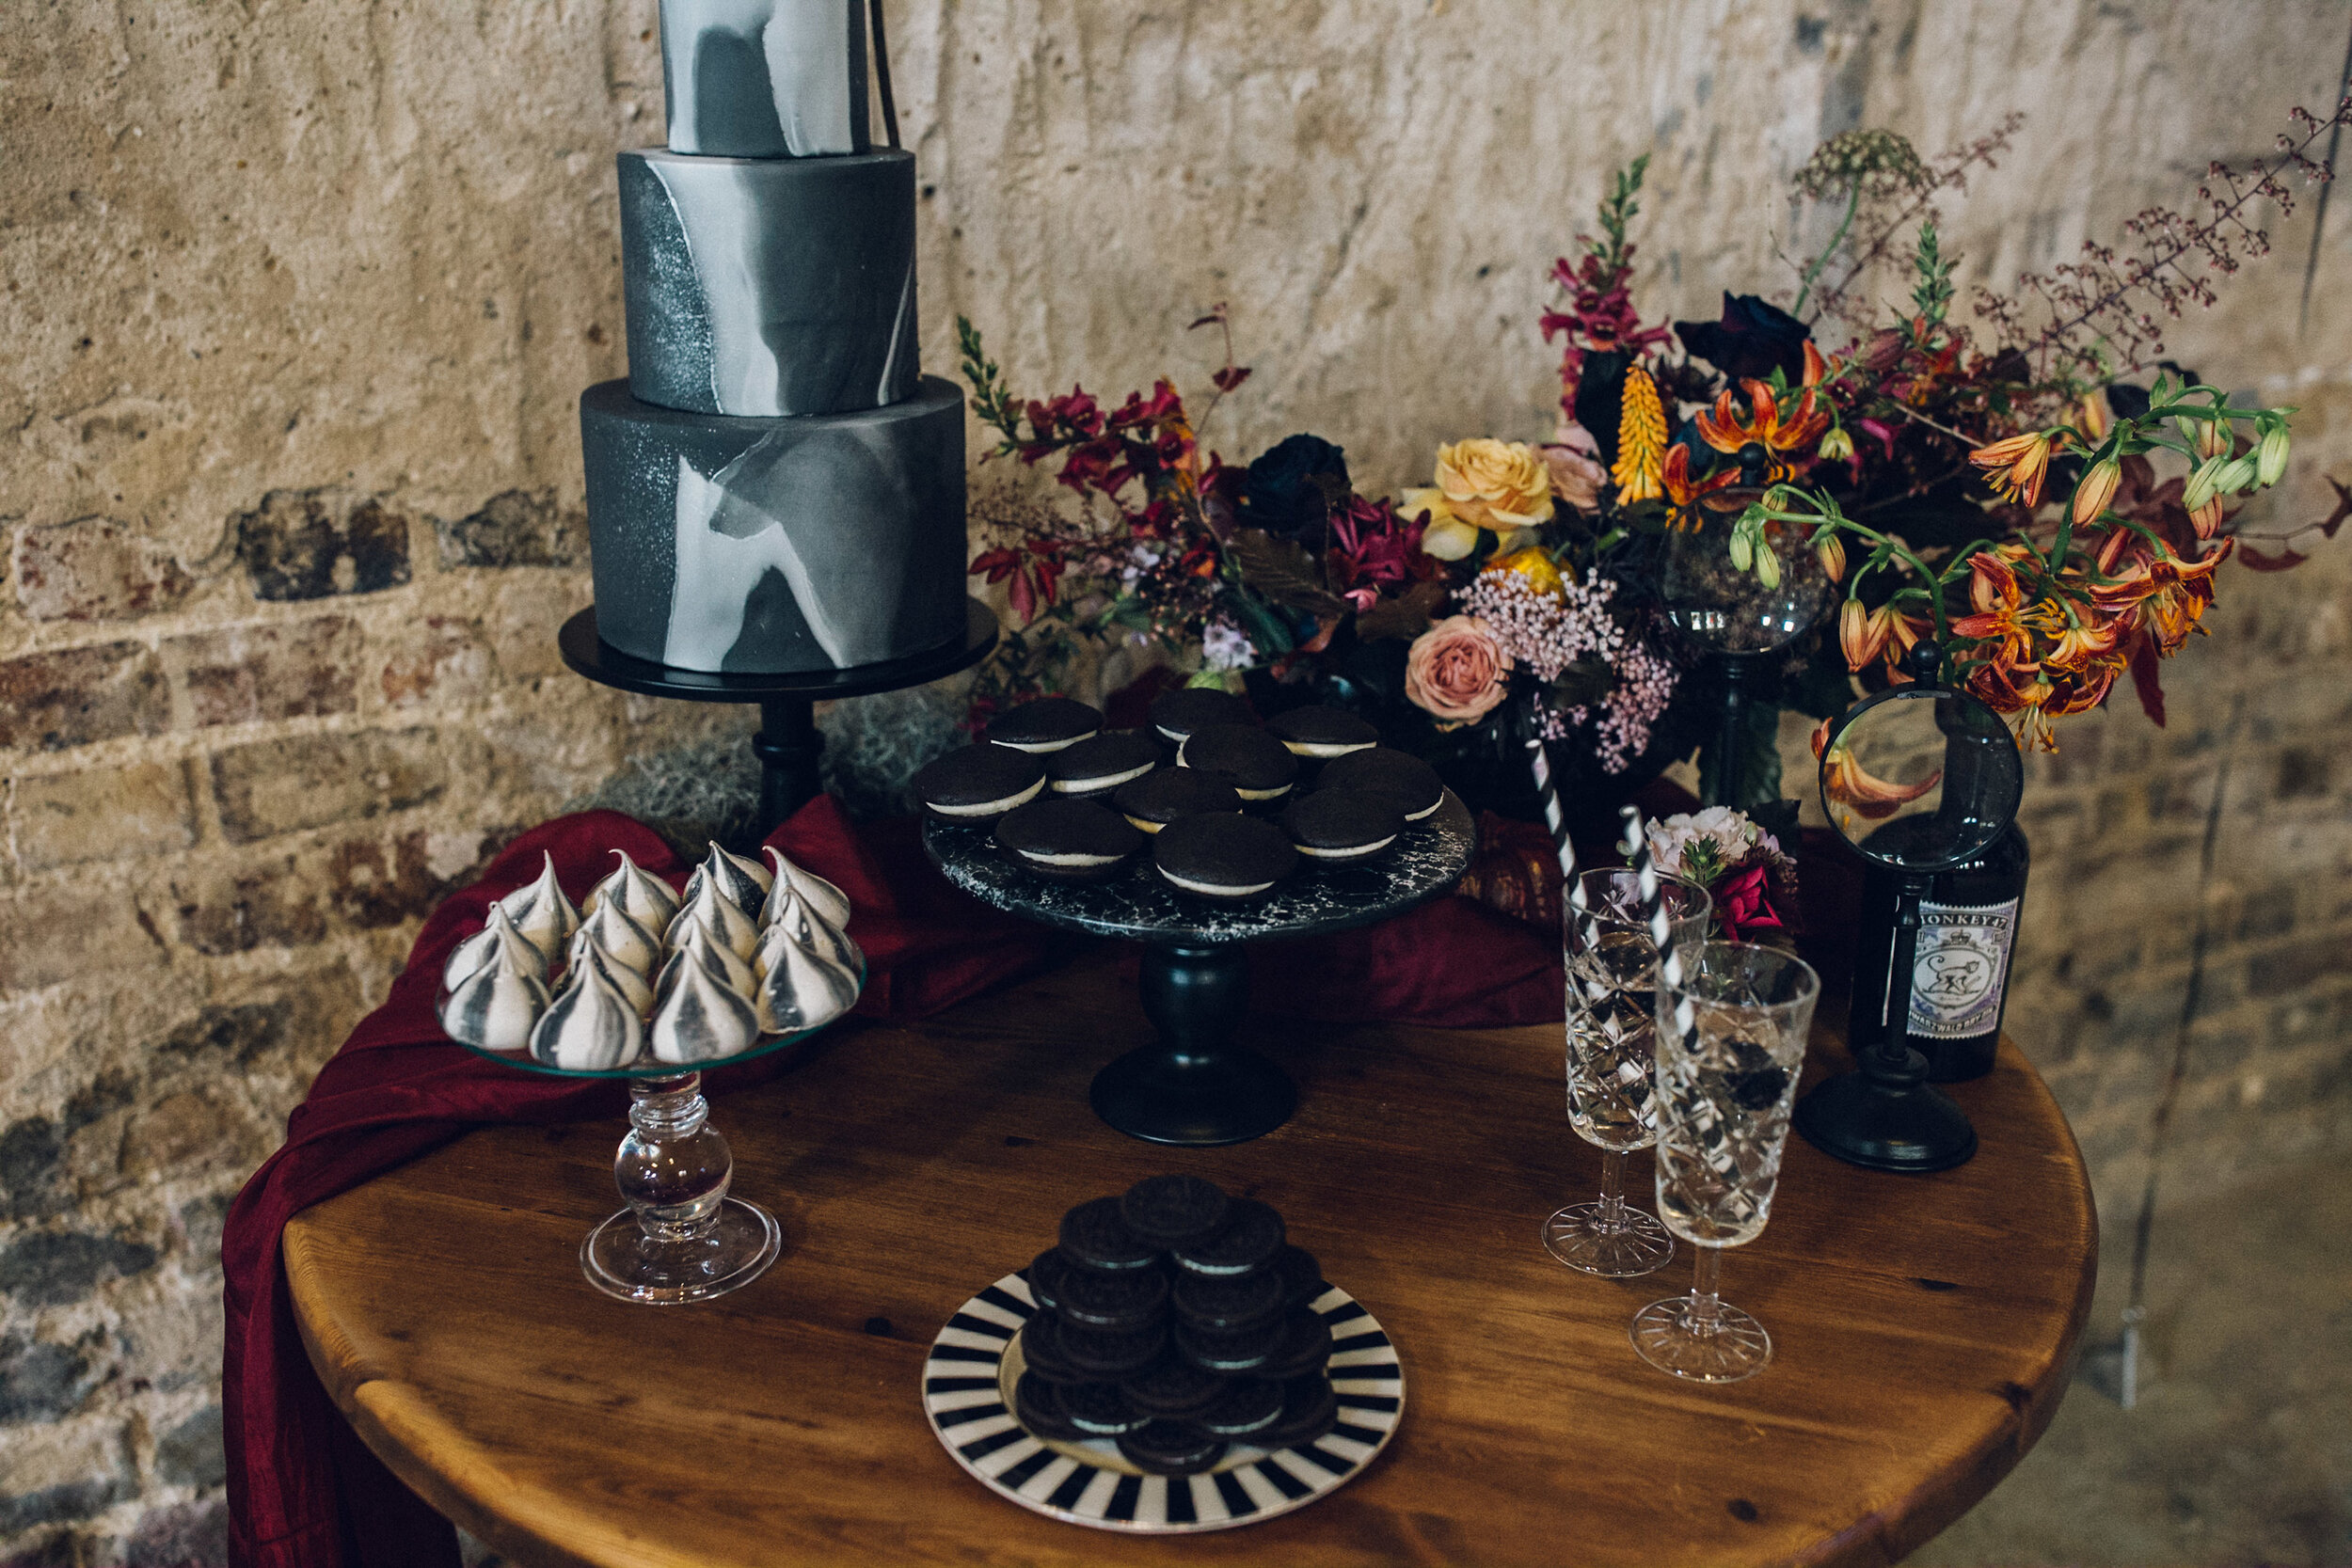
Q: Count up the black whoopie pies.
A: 11